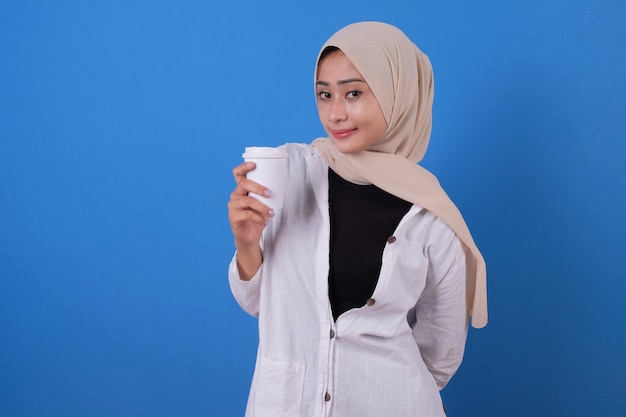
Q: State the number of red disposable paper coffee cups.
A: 0